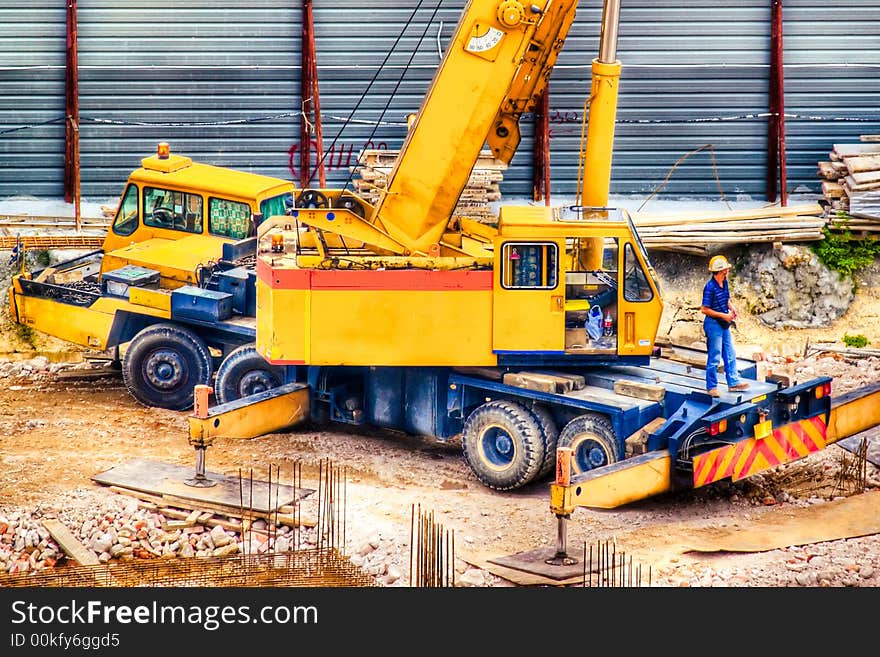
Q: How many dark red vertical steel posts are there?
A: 4